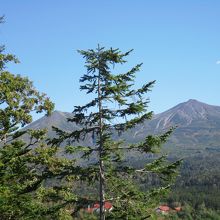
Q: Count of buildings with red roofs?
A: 3